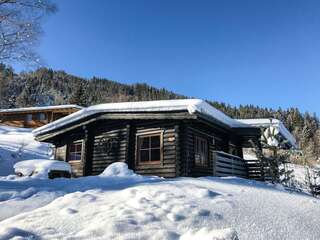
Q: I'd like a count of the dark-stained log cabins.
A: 1